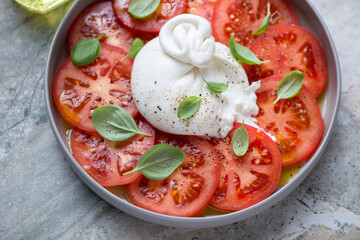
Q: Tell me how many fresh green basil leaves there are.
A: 11